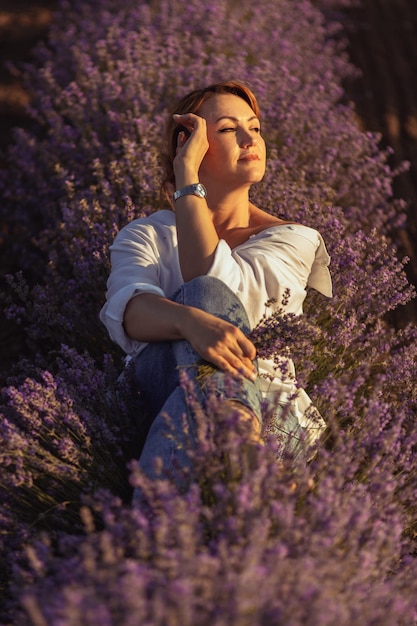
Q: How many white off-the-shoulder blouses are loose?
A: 1